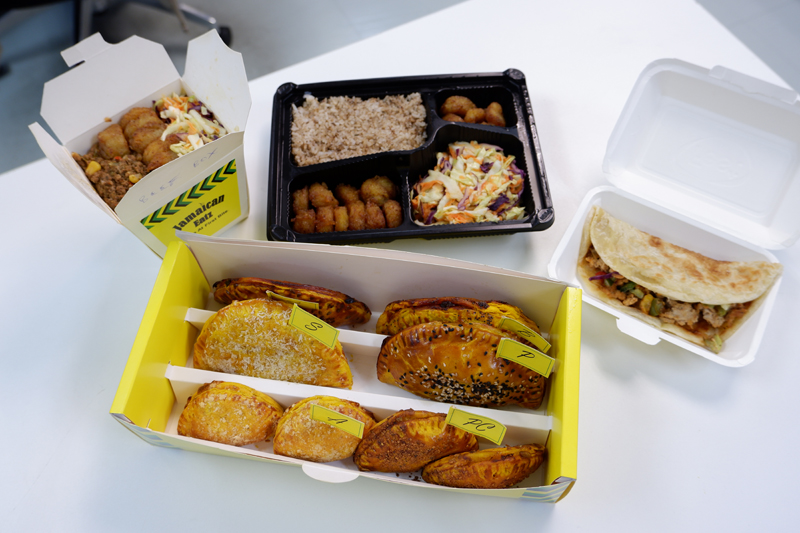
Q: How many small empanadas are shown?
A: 4